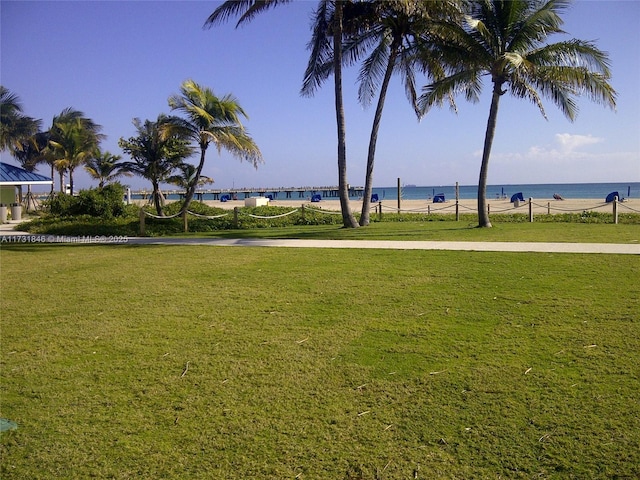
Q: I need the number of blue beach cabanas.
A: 7